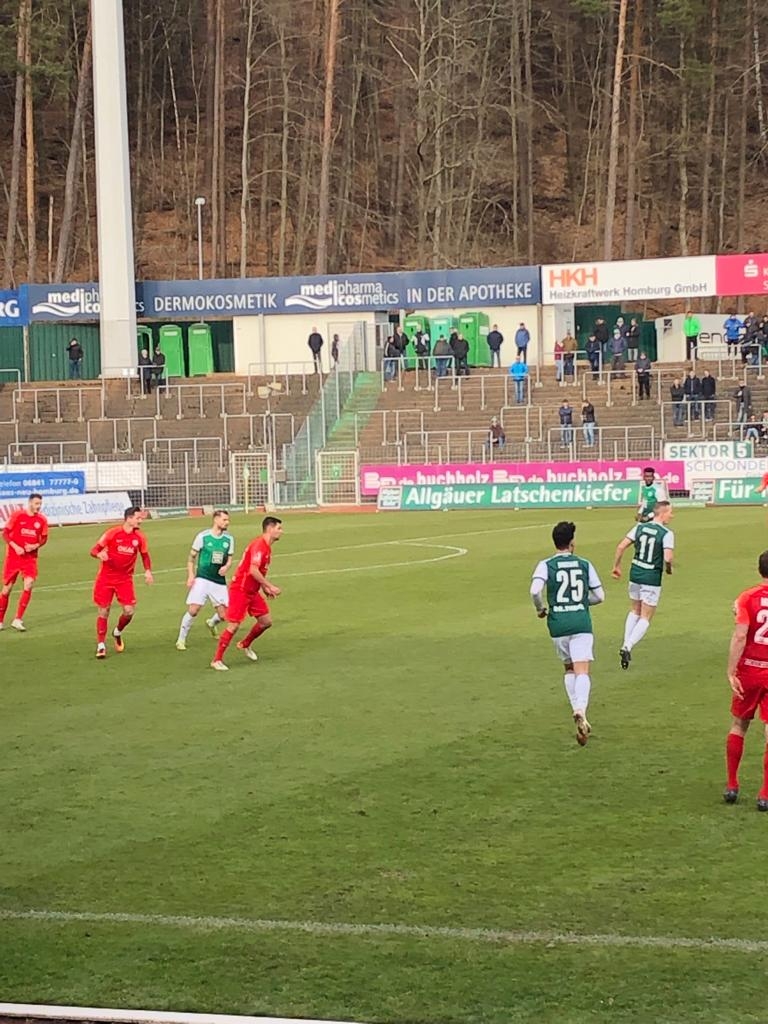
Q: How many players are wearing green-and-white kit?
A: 4